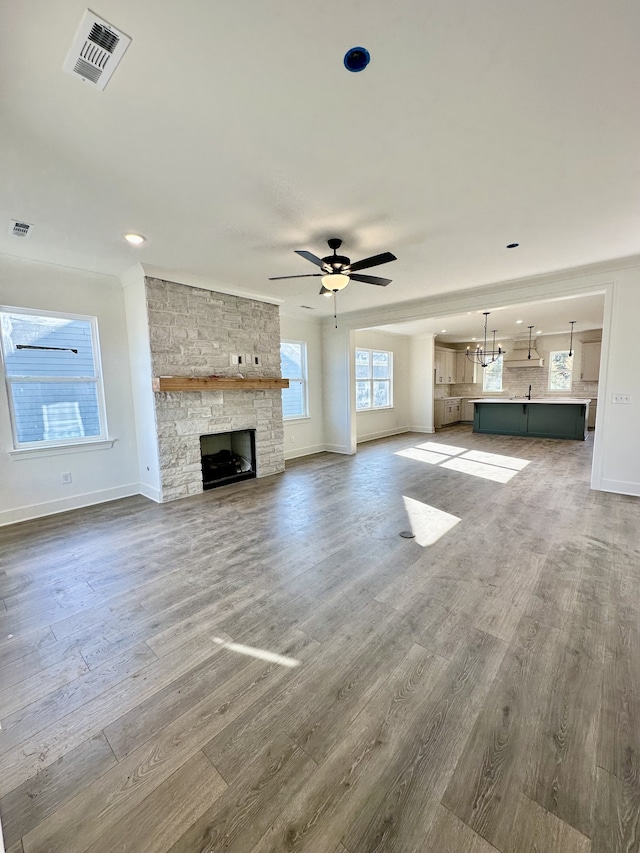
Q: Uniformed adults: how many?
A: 0